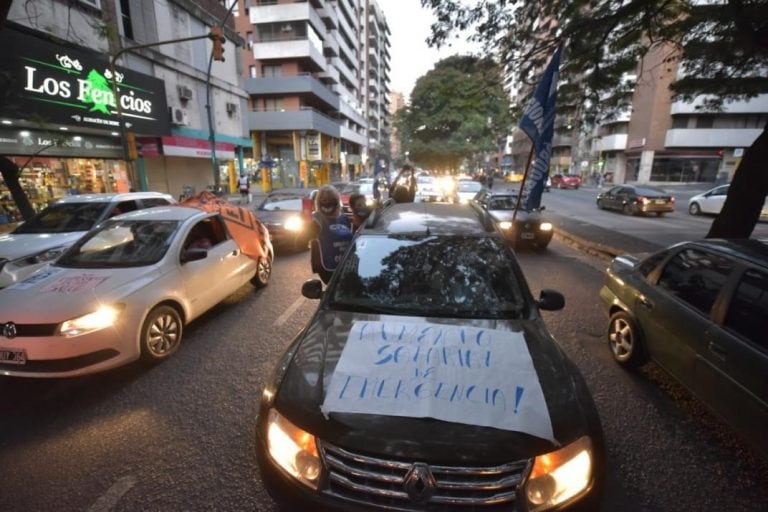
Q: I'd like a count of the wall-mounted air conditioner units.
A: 3